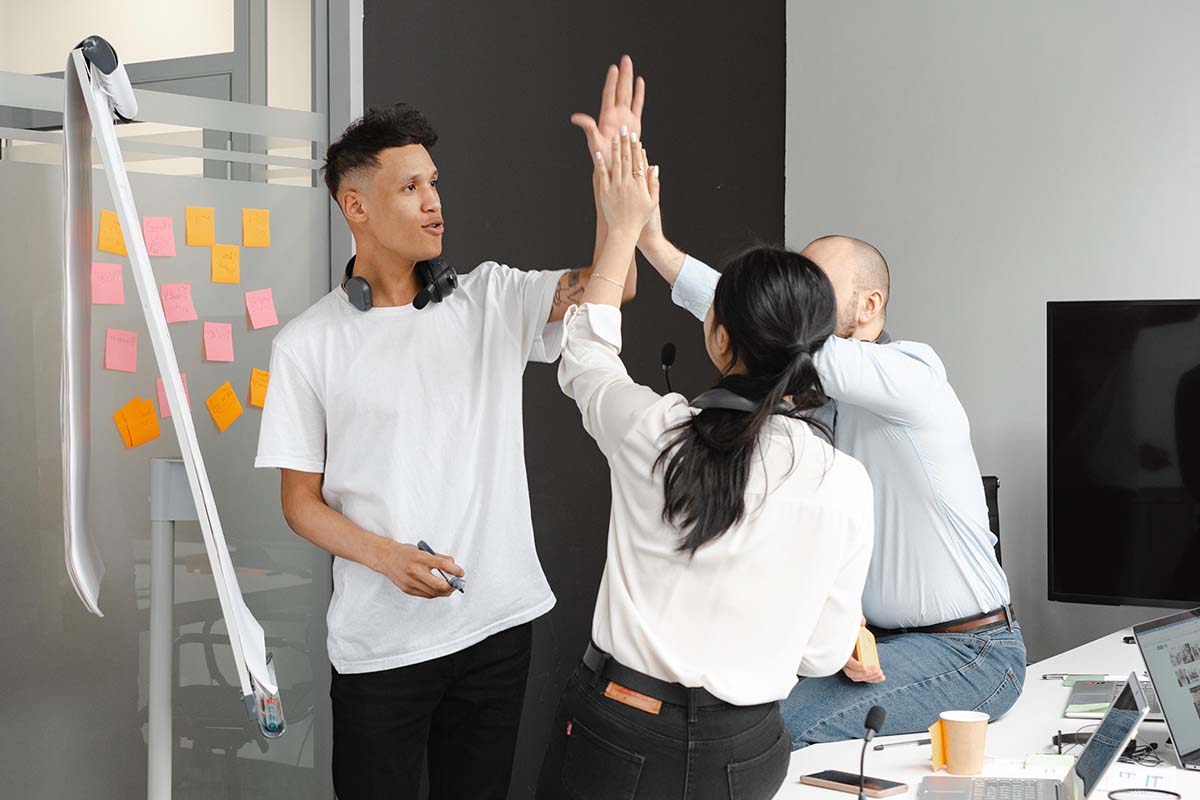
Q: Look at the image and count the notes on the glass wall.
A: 15